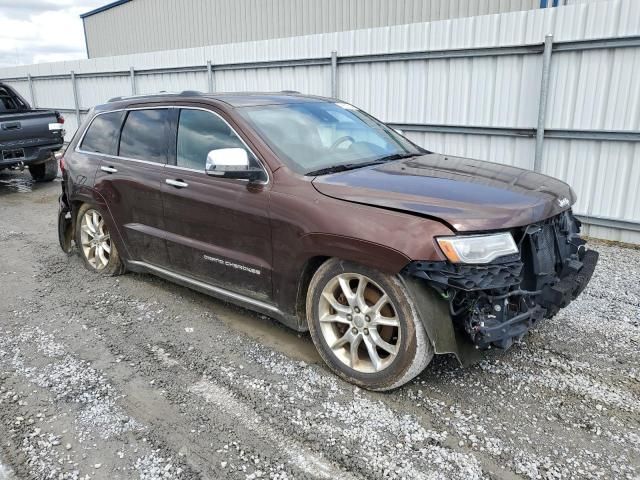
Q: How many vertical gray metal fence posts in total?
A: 6